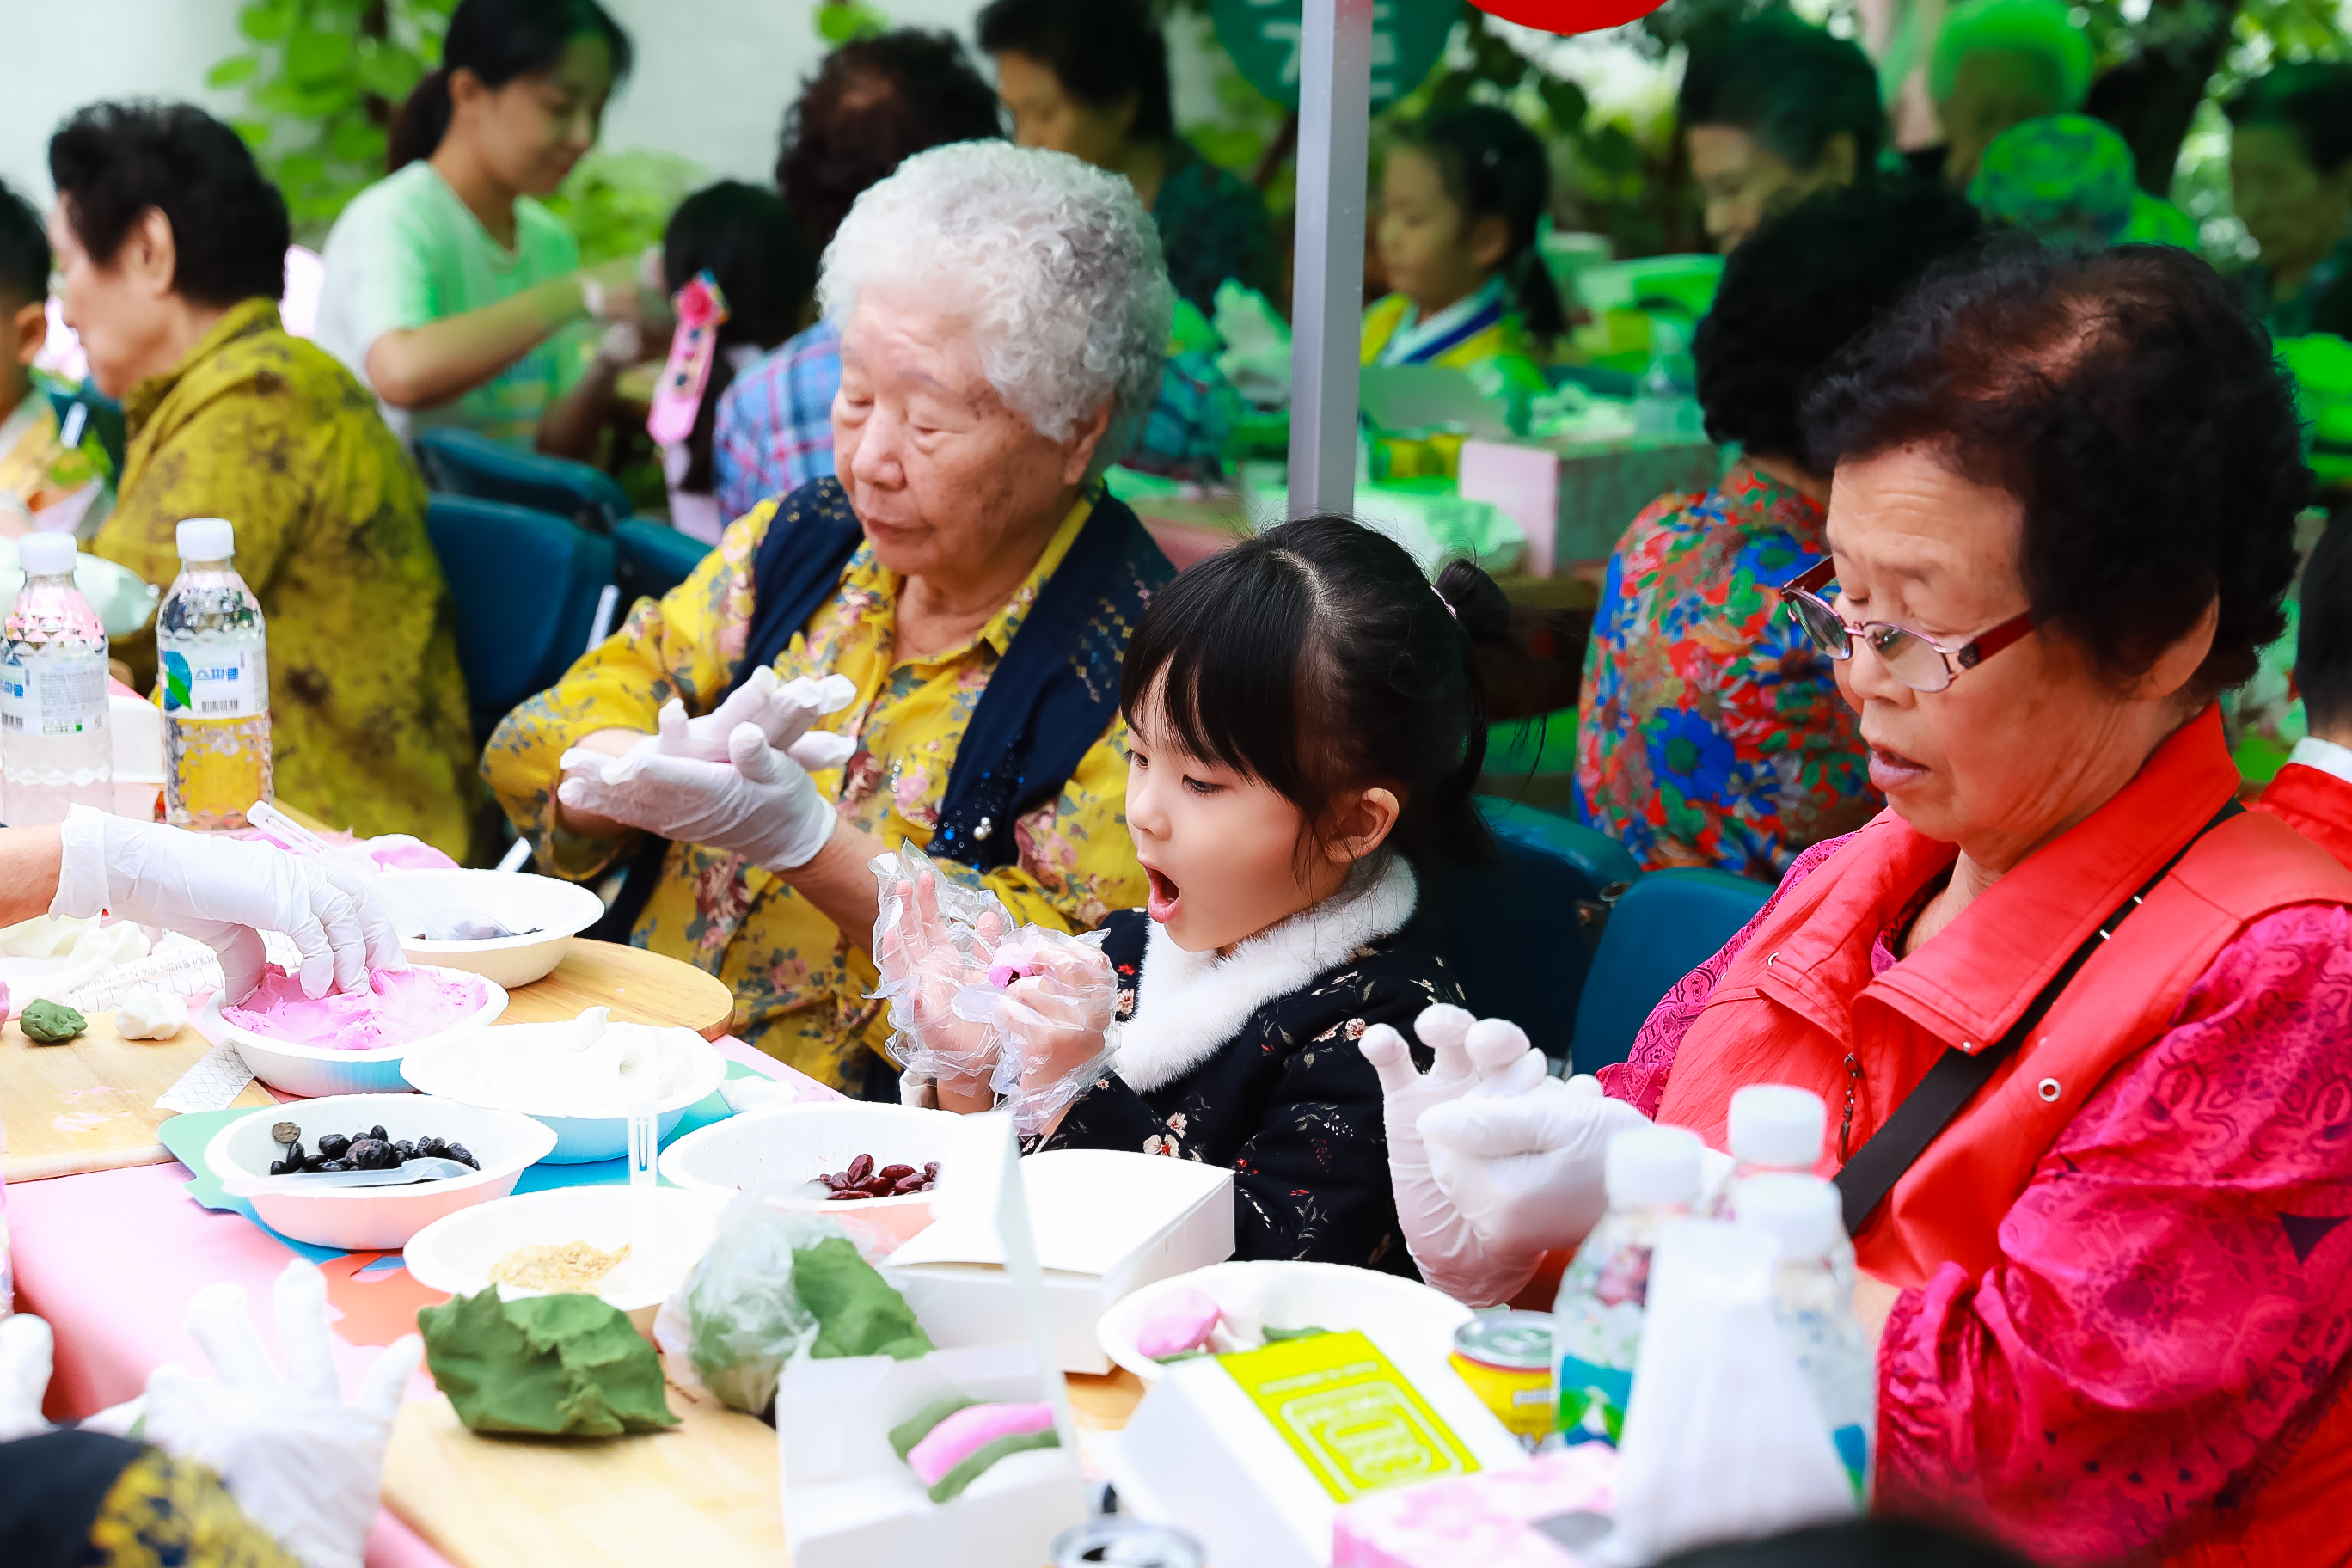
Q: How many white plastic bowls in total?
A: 7